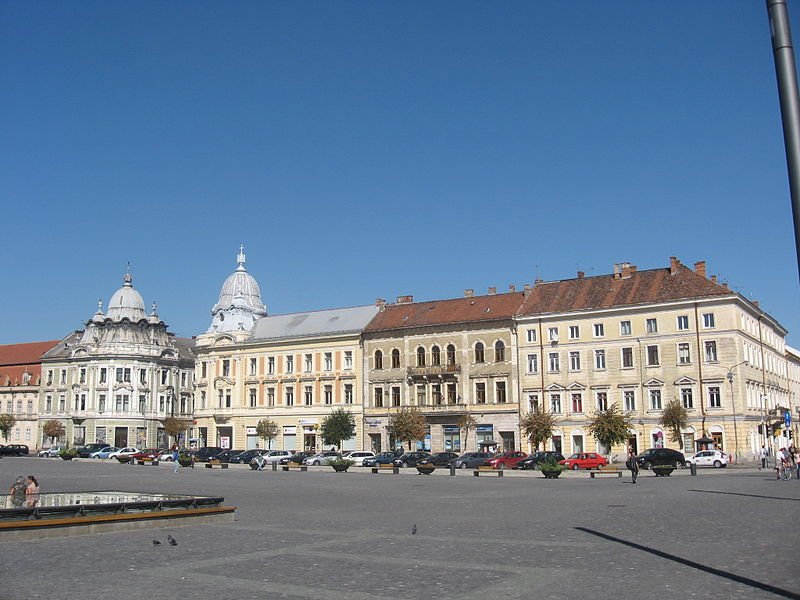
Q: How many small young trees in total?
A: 10